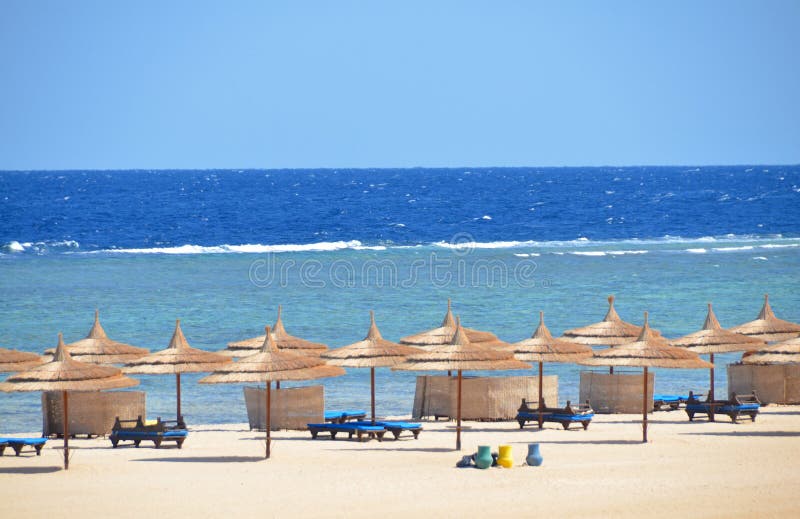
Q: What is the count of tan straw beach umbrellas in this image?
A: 15